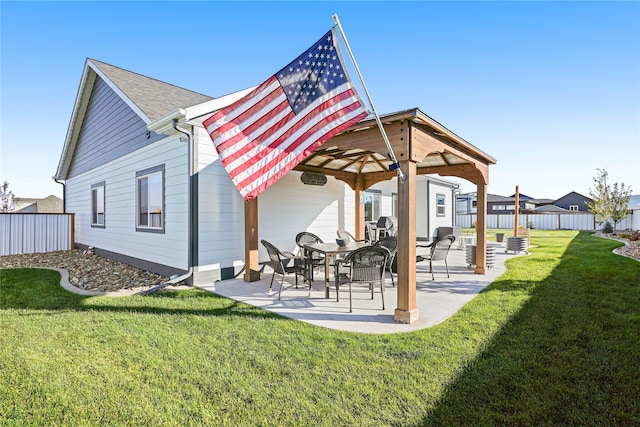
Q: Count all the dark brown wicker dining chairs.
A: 6